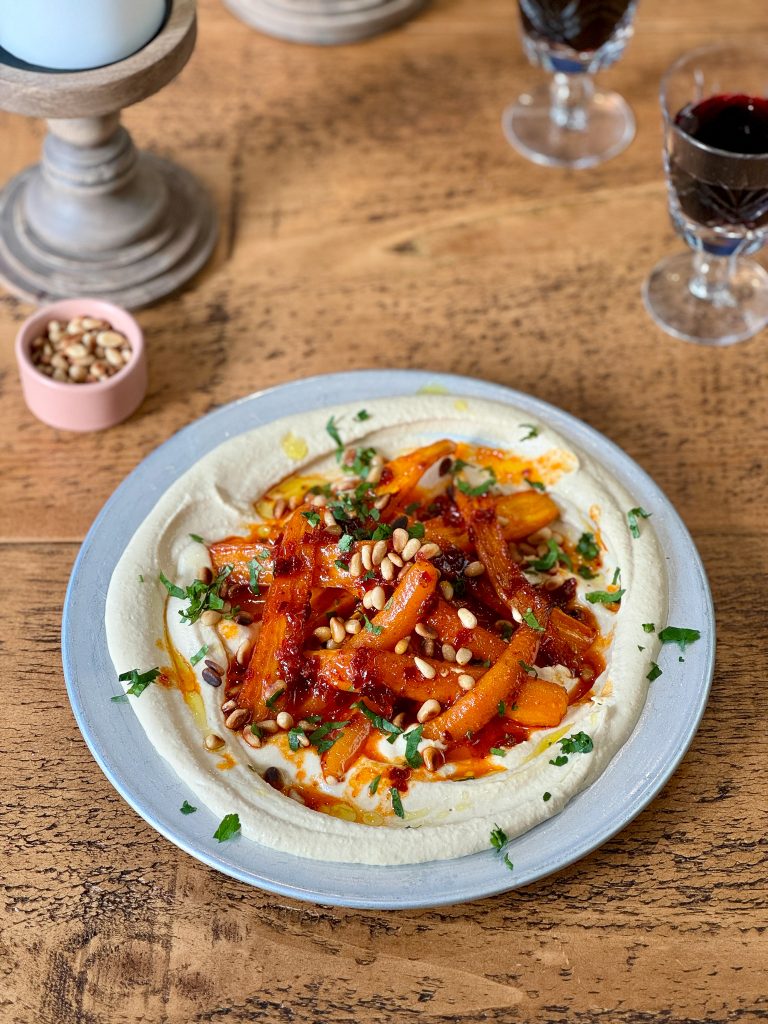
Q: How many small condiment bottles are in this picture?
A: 0